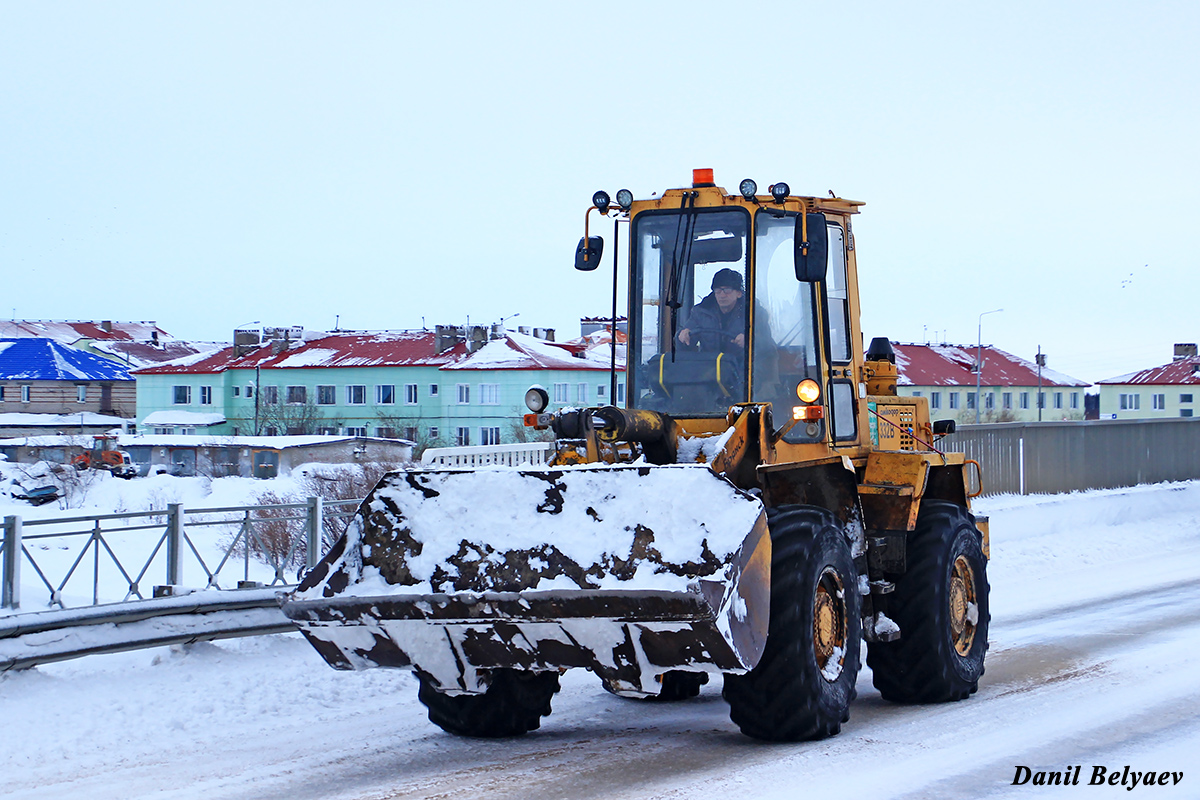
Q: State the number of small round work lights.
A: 4